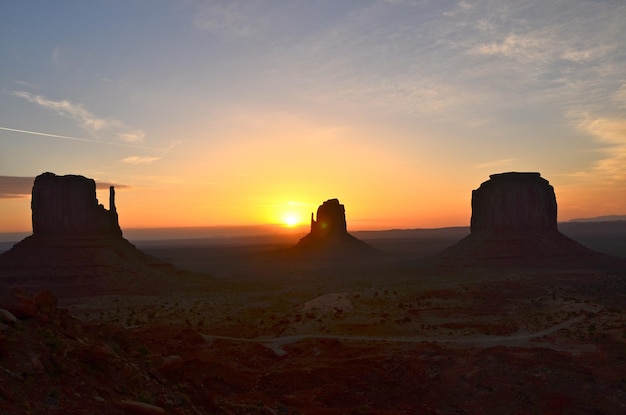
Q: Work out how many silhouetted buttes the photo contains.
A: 3